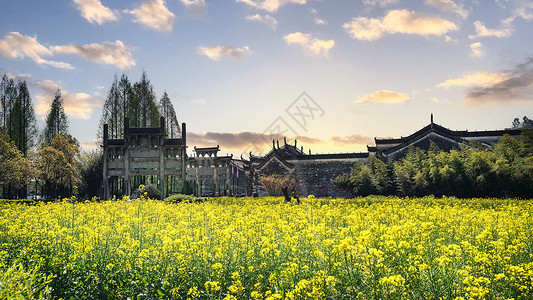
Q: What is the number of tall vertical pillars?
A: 4